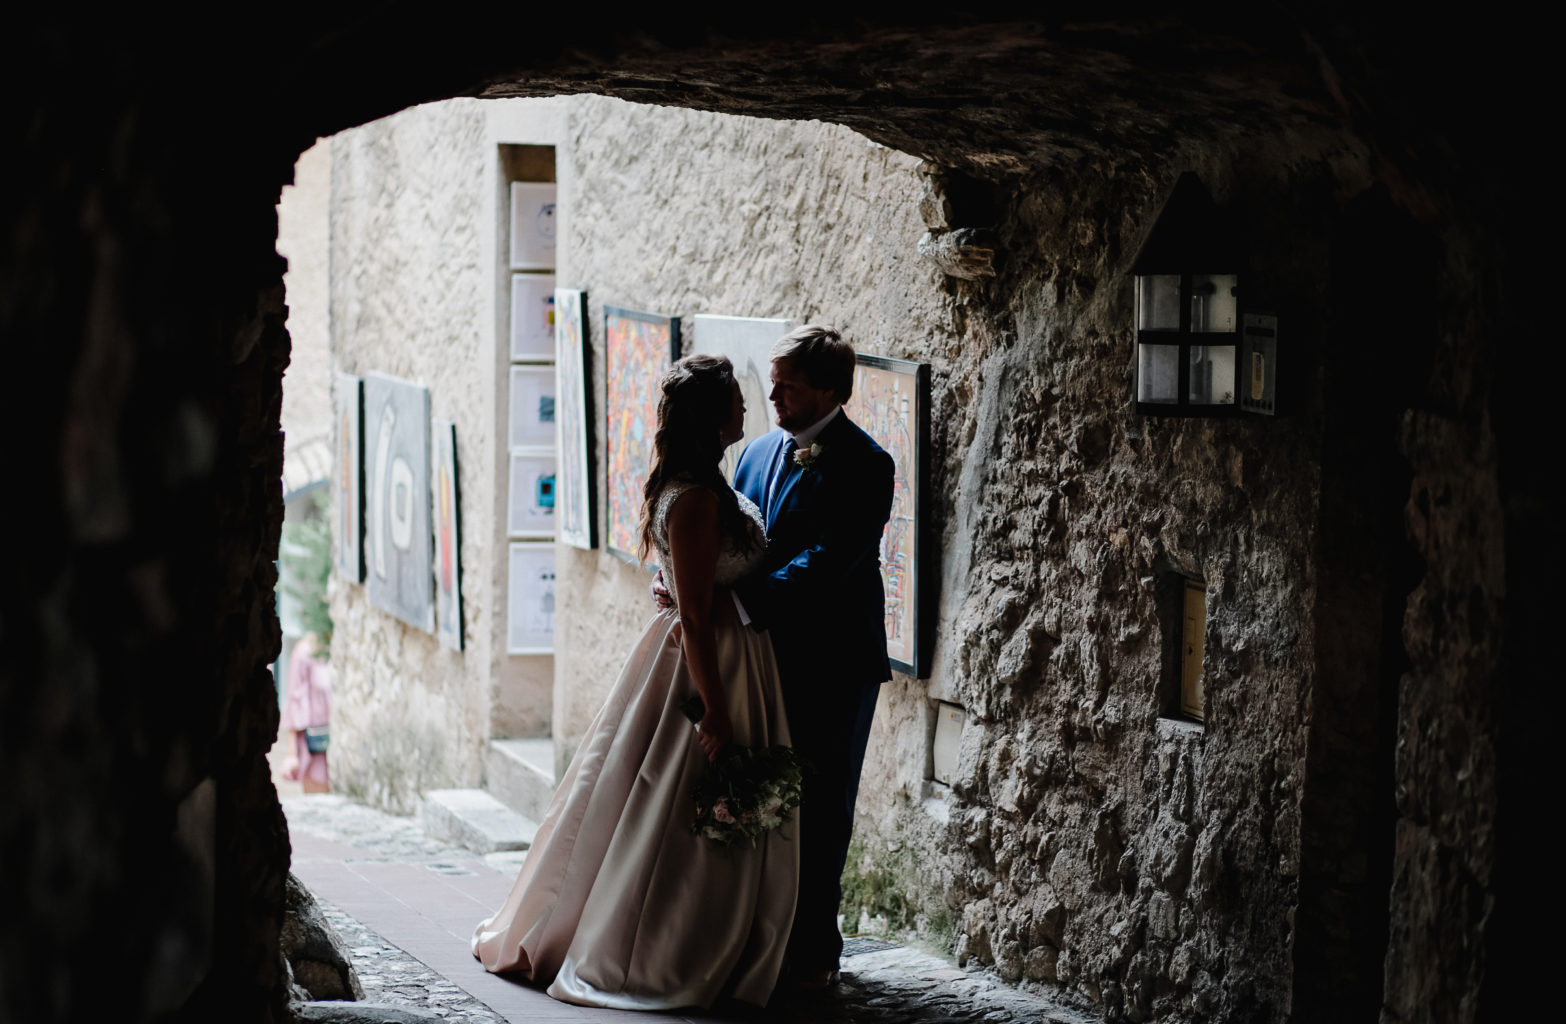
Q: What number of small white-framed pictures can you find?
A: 5